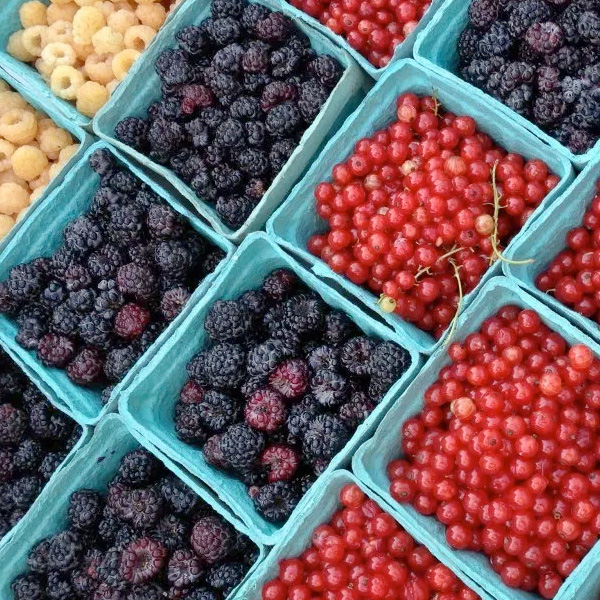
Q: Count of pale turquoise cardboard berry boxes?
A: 13